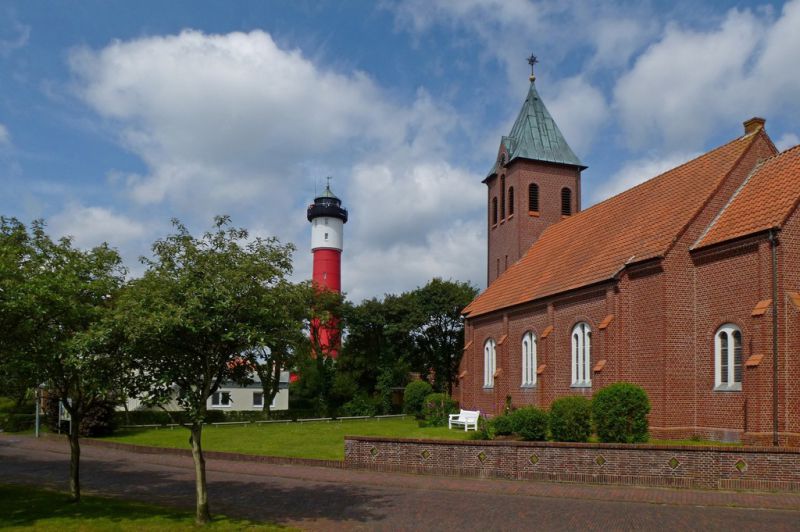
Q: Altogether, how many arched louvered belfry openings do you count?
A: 5